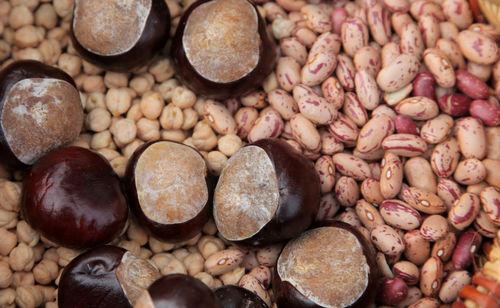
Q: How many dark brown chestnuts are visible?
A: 10